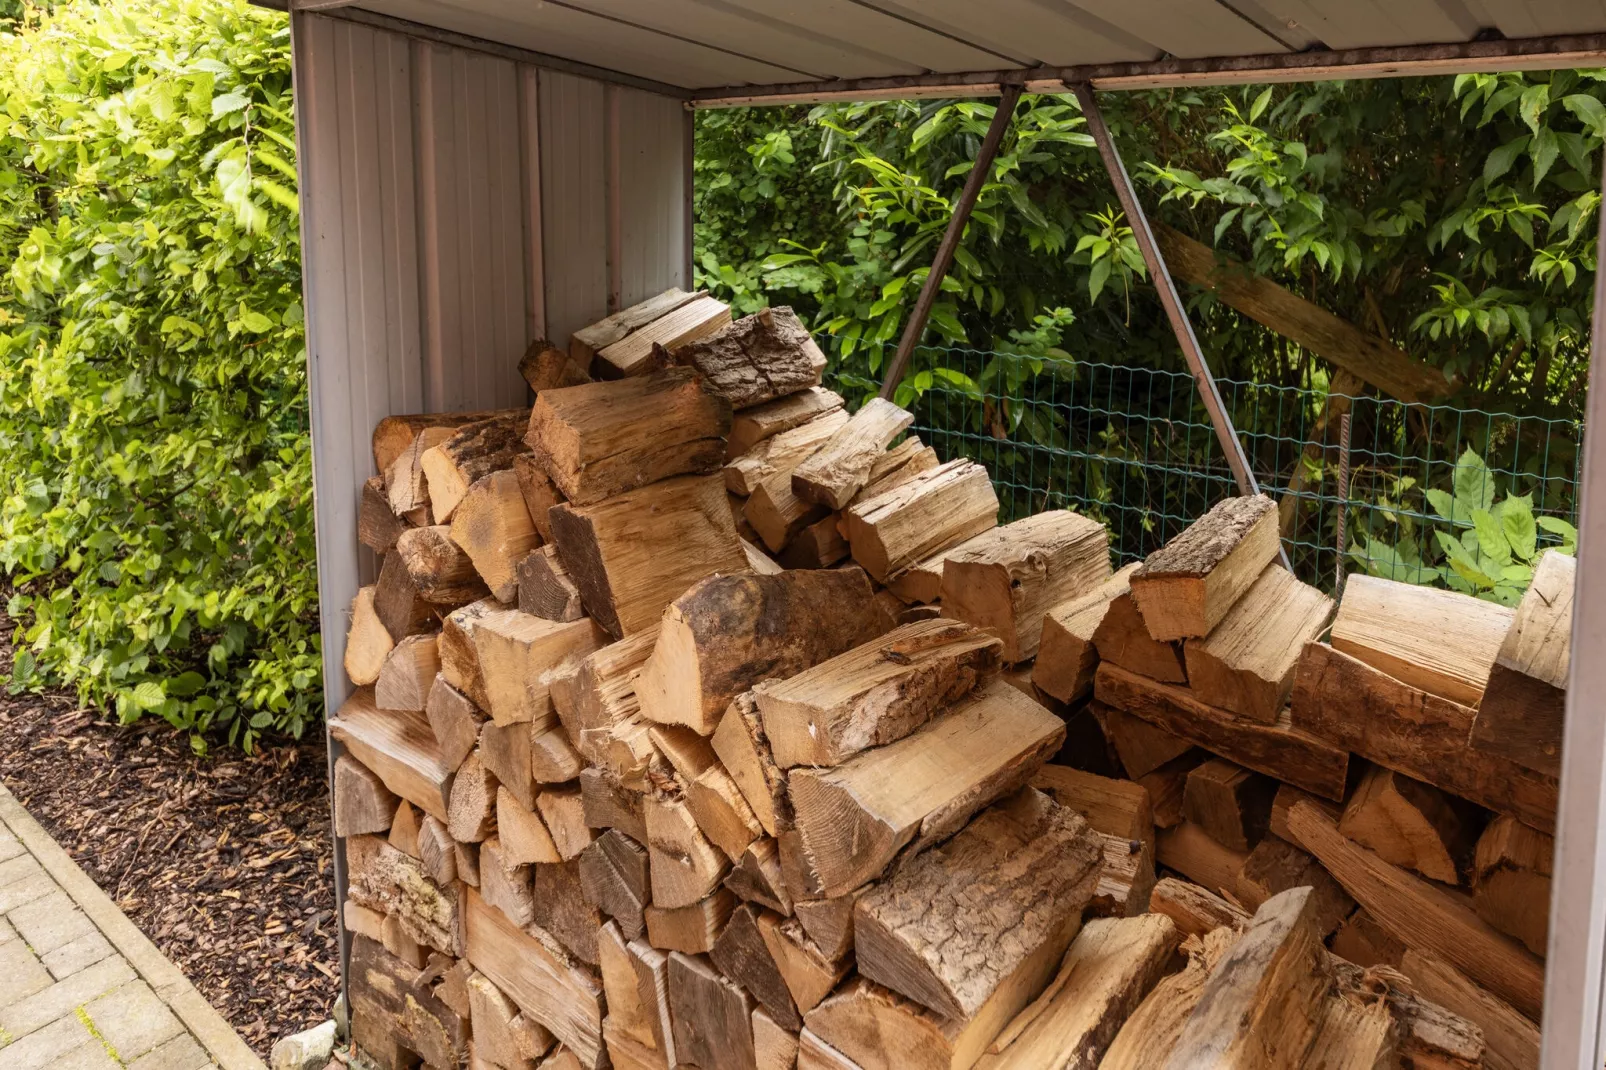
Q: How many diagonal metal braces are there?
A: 2